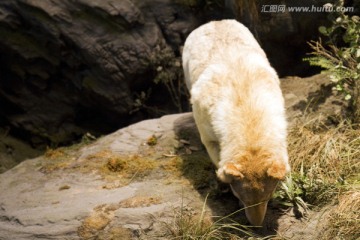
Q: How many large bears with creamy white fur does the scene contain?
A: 1